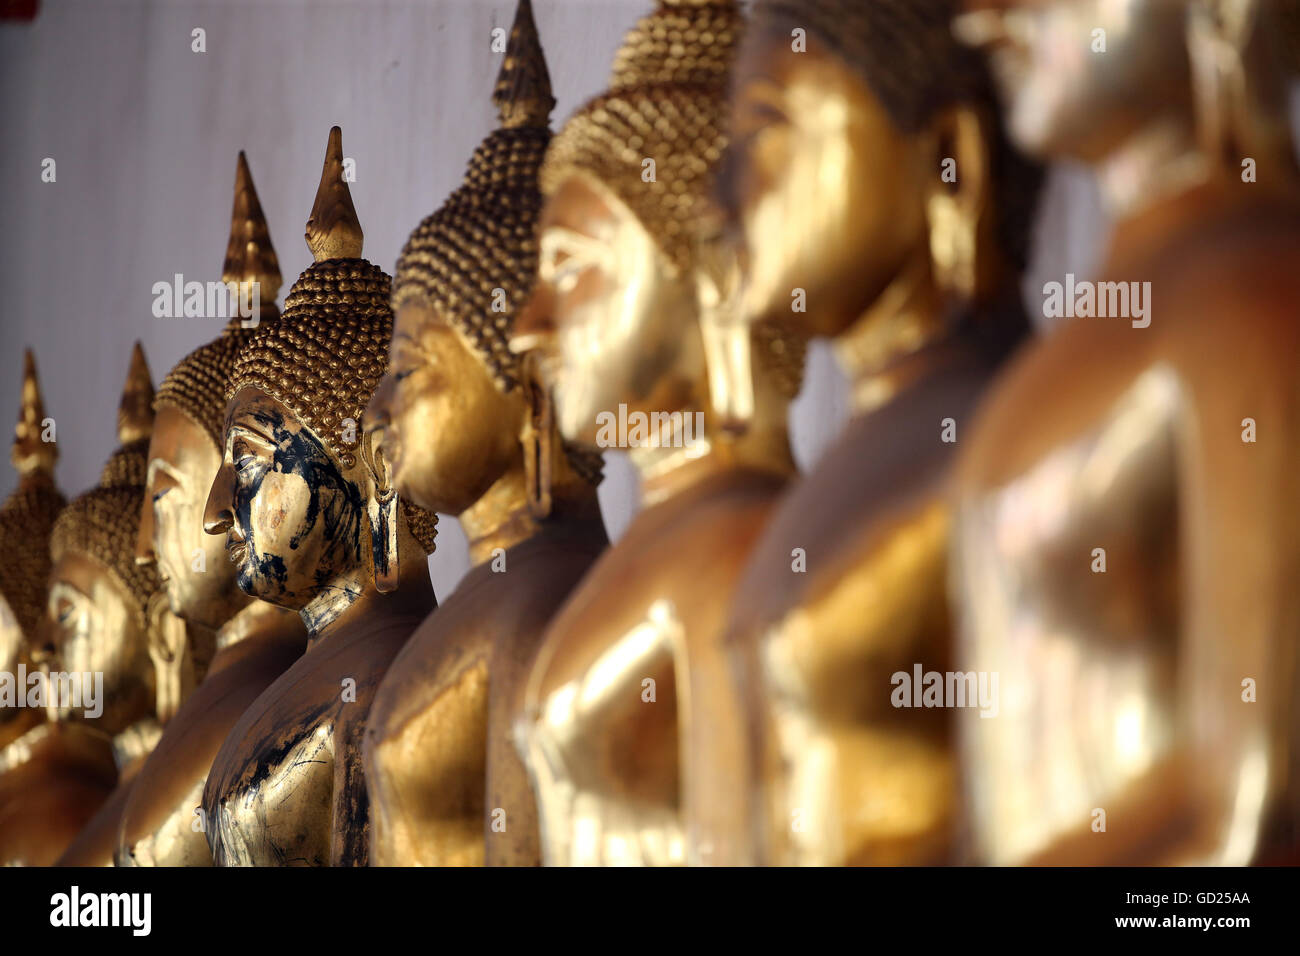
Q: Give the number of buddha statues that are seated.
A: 8